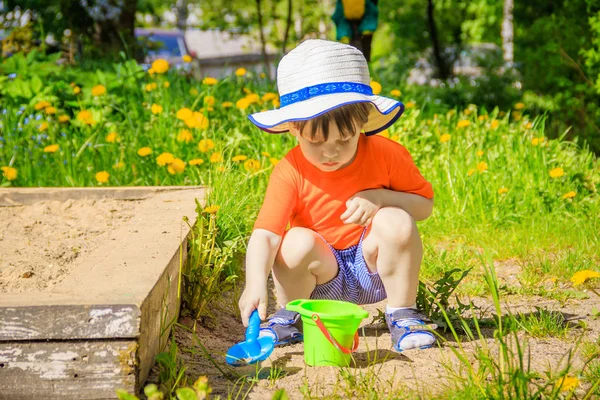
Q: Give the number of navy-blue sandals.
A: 2